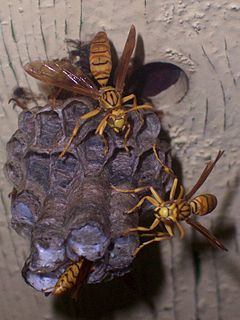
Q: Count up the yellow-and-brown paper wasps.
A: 3